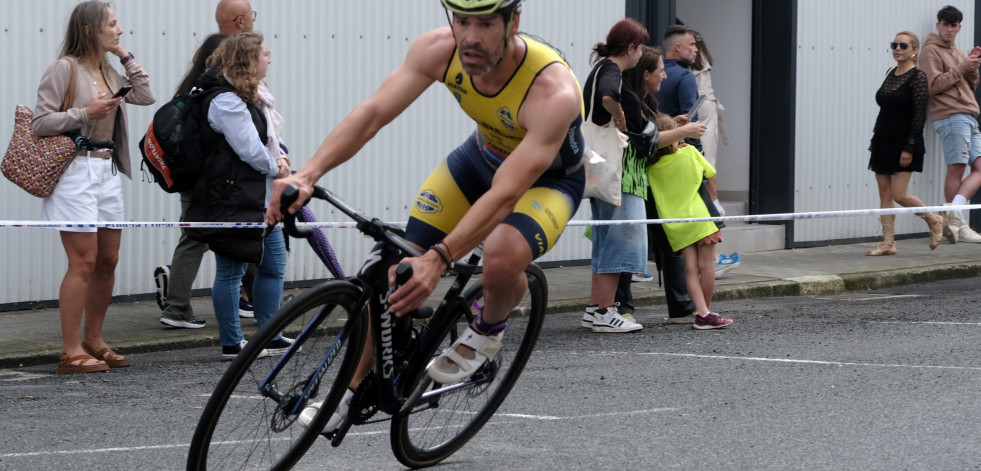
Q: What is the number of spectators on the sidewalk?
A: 11